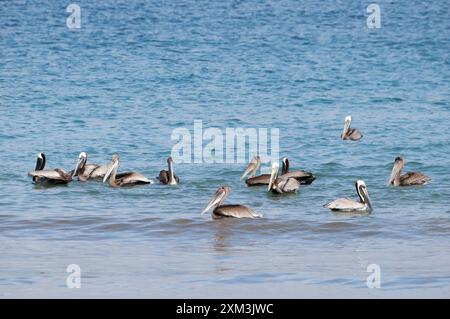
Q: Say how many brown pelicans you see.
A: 11